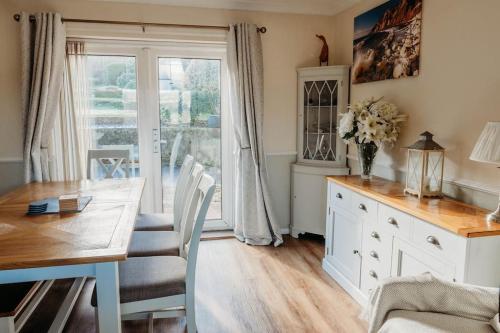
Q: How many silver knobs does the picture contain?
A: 8